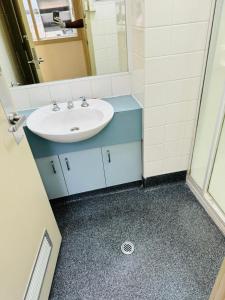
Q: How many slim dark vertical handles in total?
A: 3